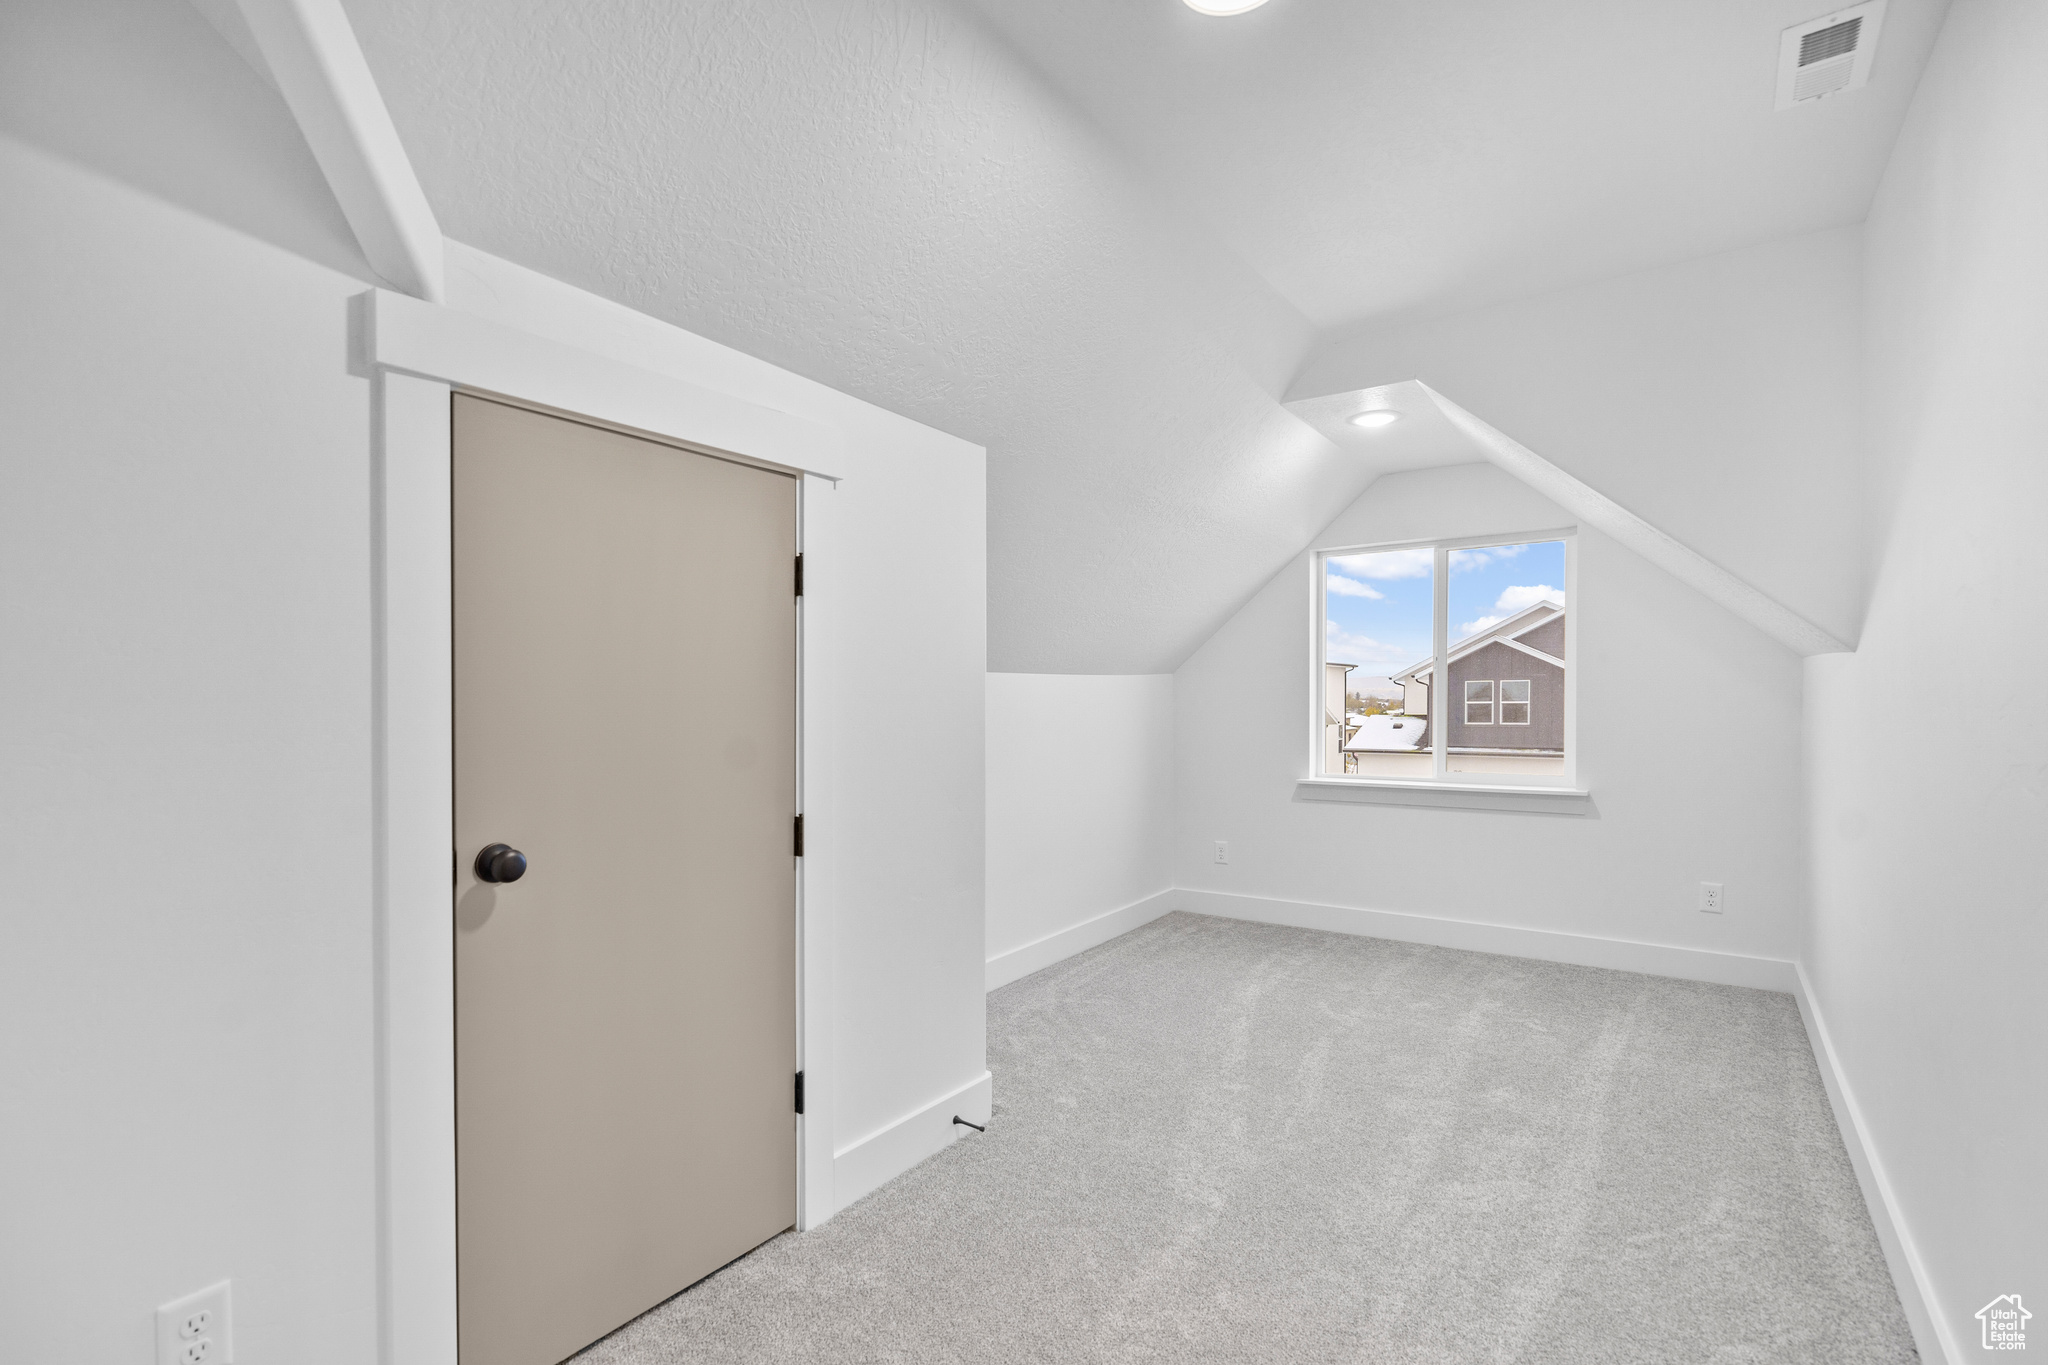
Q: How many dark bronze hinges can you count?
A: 3